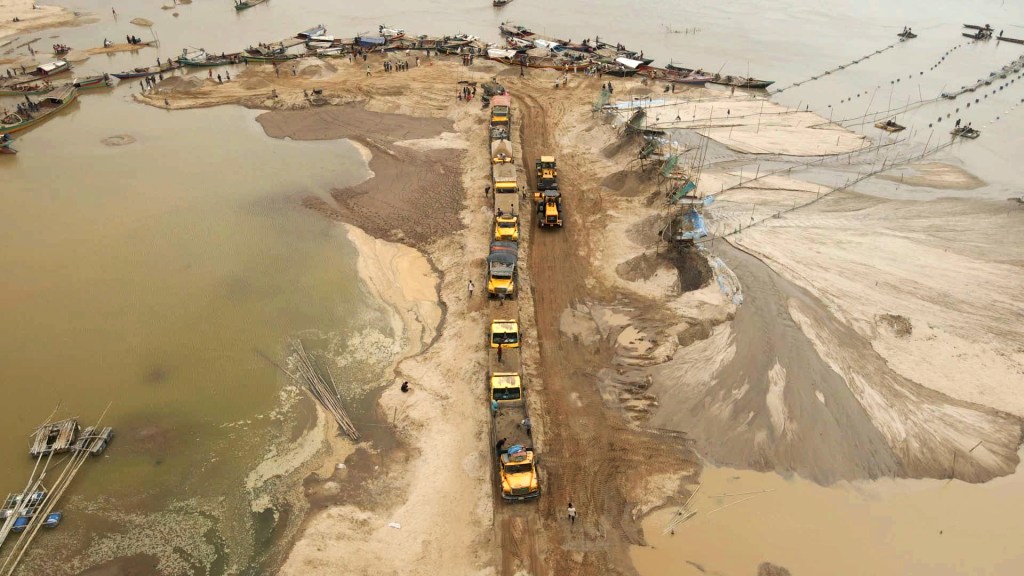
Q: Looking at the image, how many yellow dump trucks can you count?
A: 8